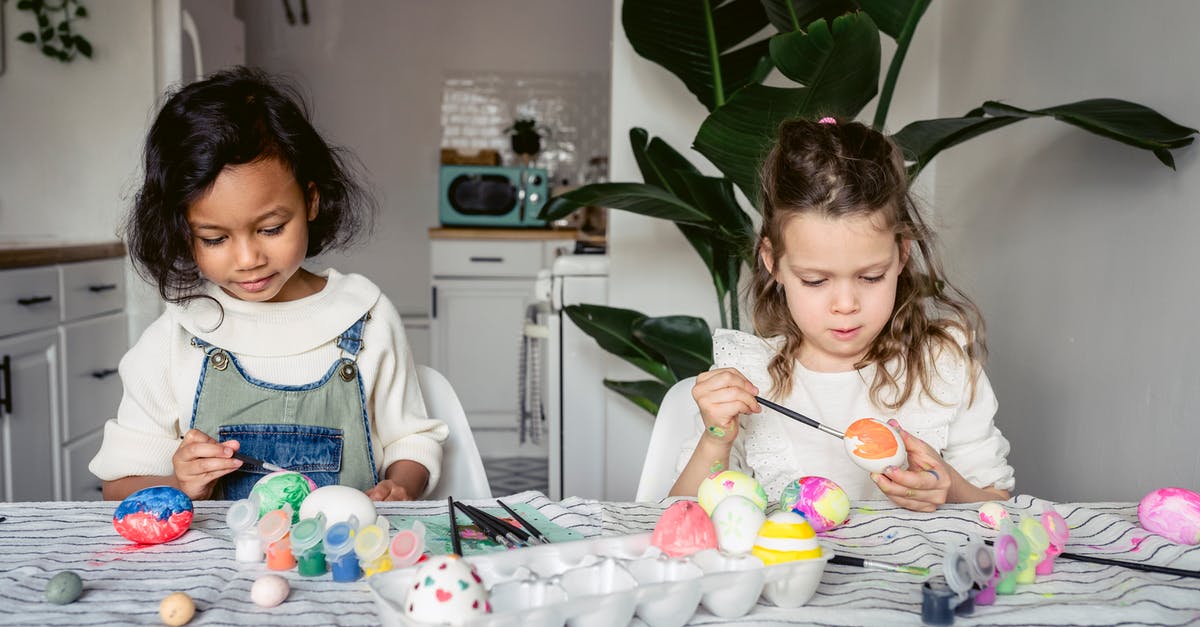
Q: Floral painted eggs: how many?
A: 1